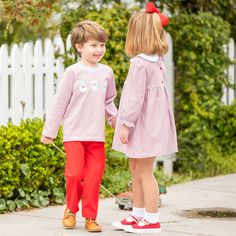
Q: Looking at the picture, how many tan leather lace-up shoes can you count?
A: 2